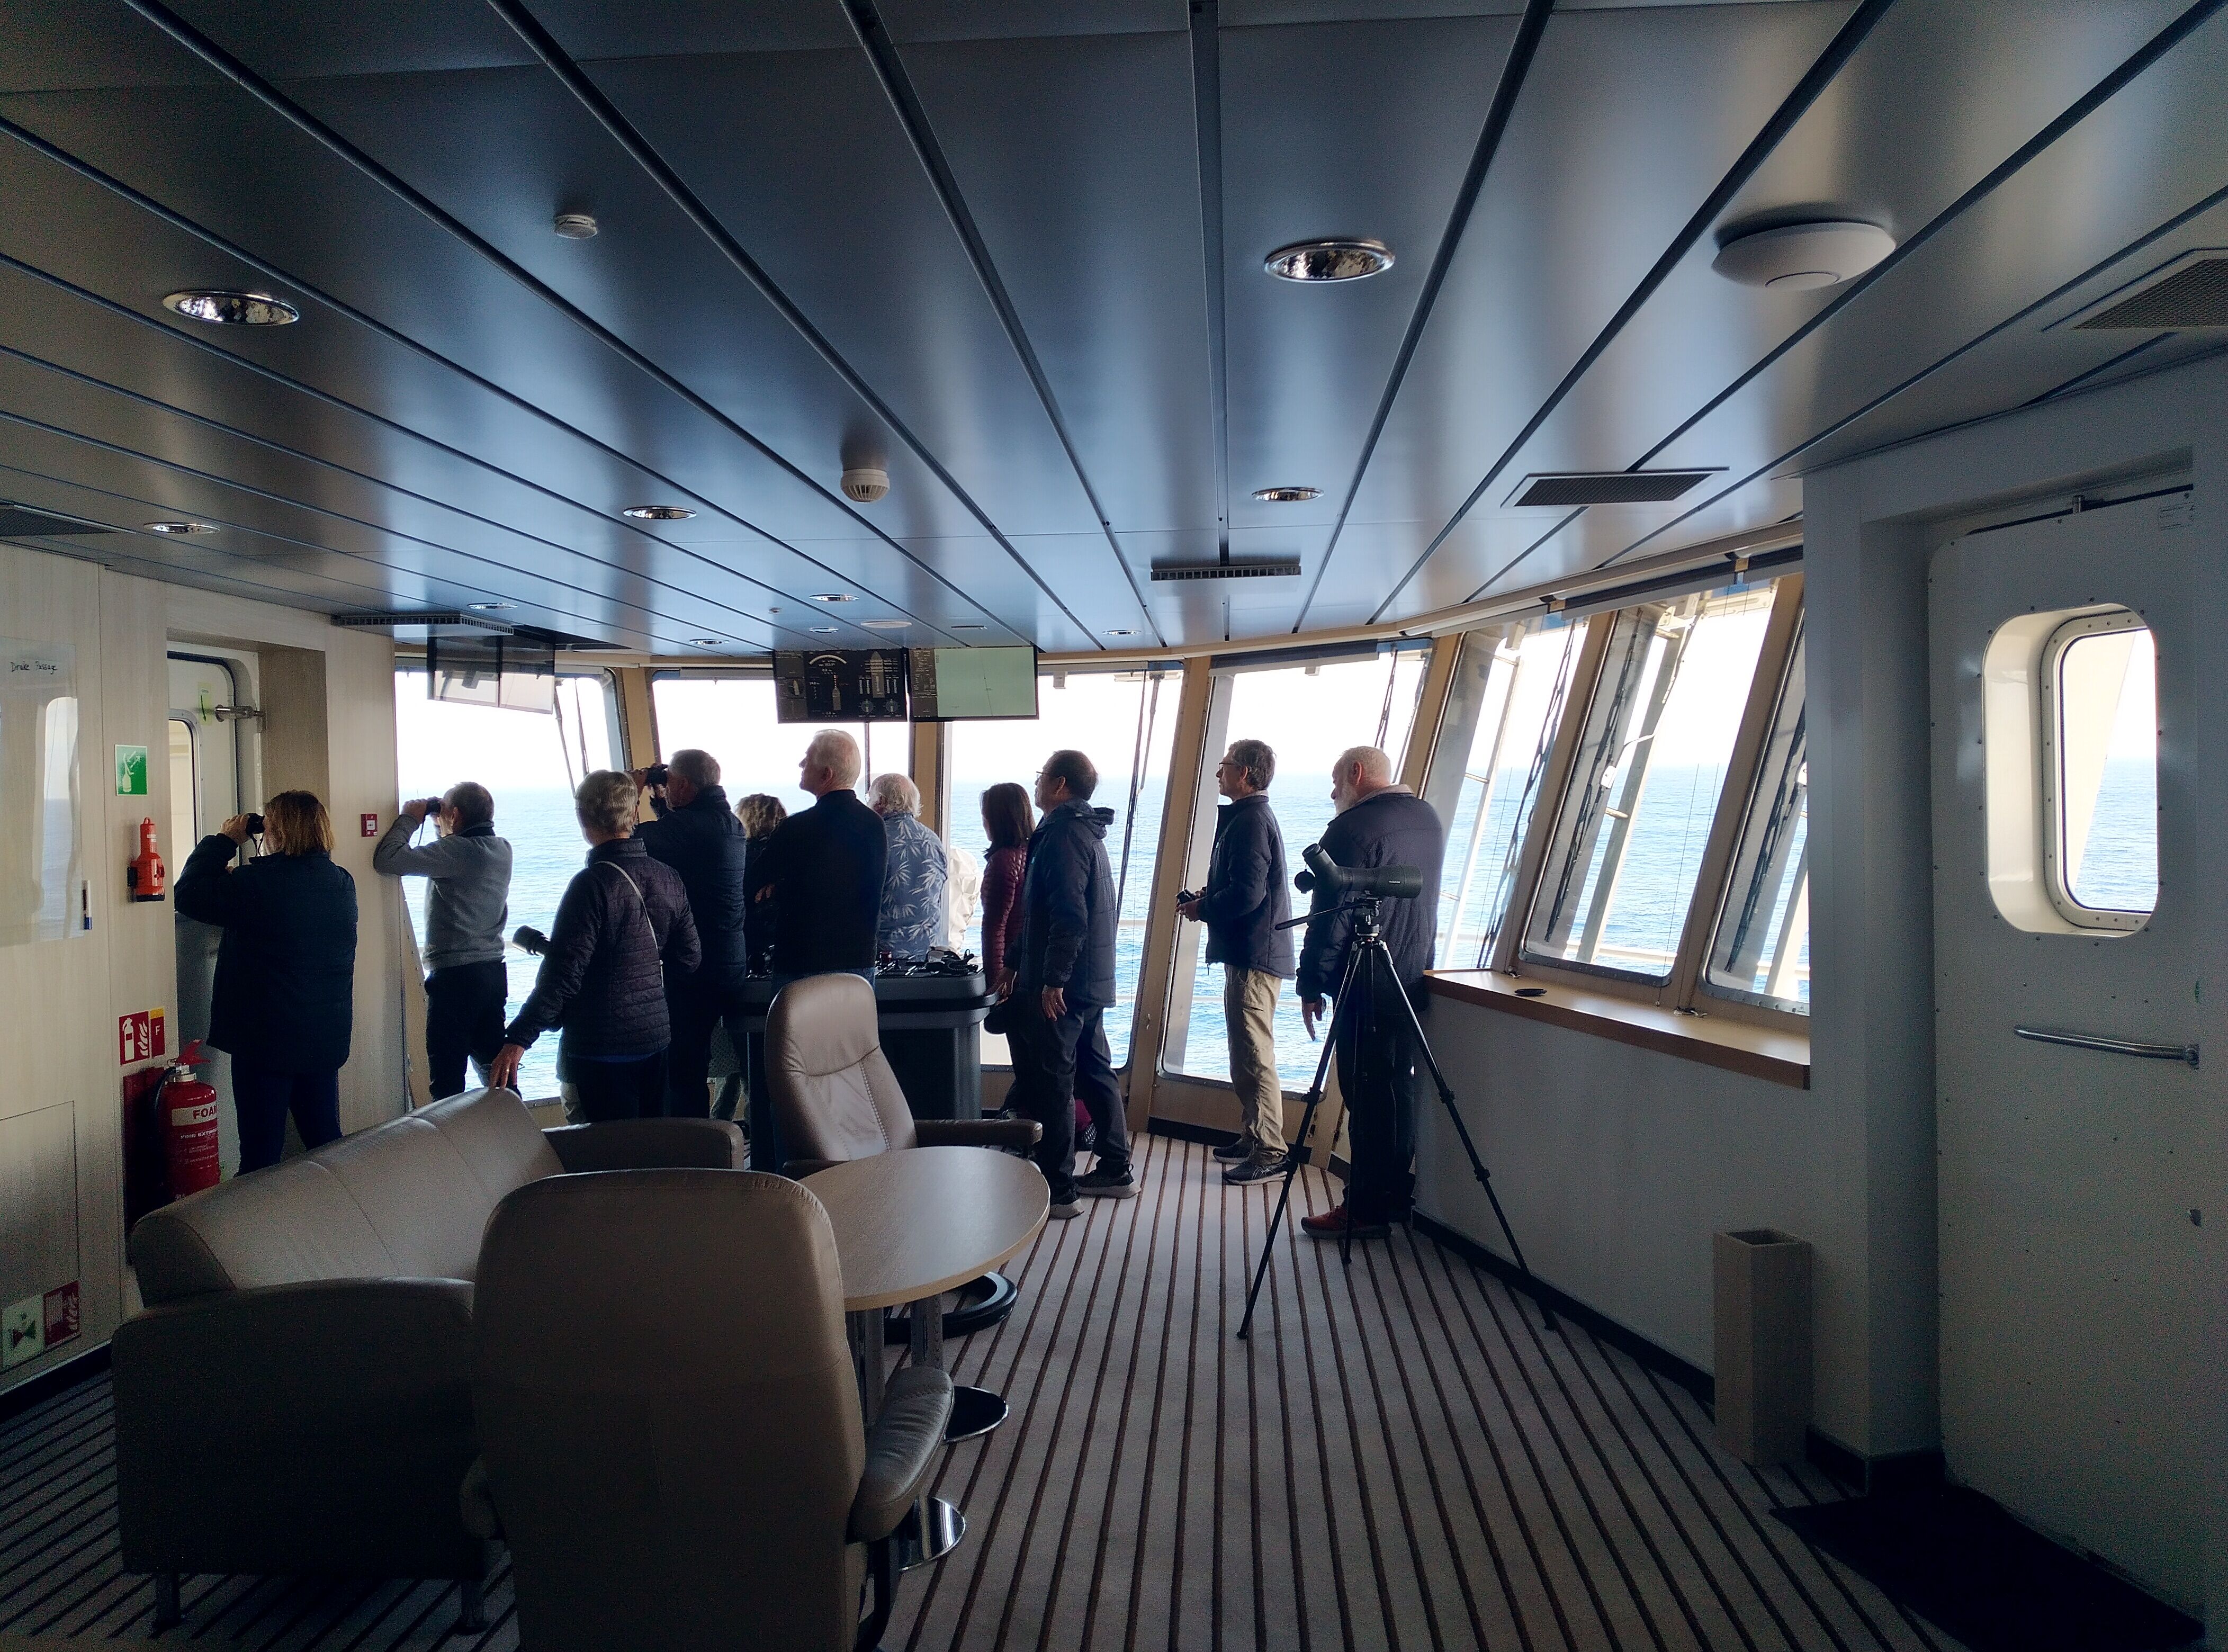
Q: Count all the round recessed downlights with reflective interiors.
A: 10